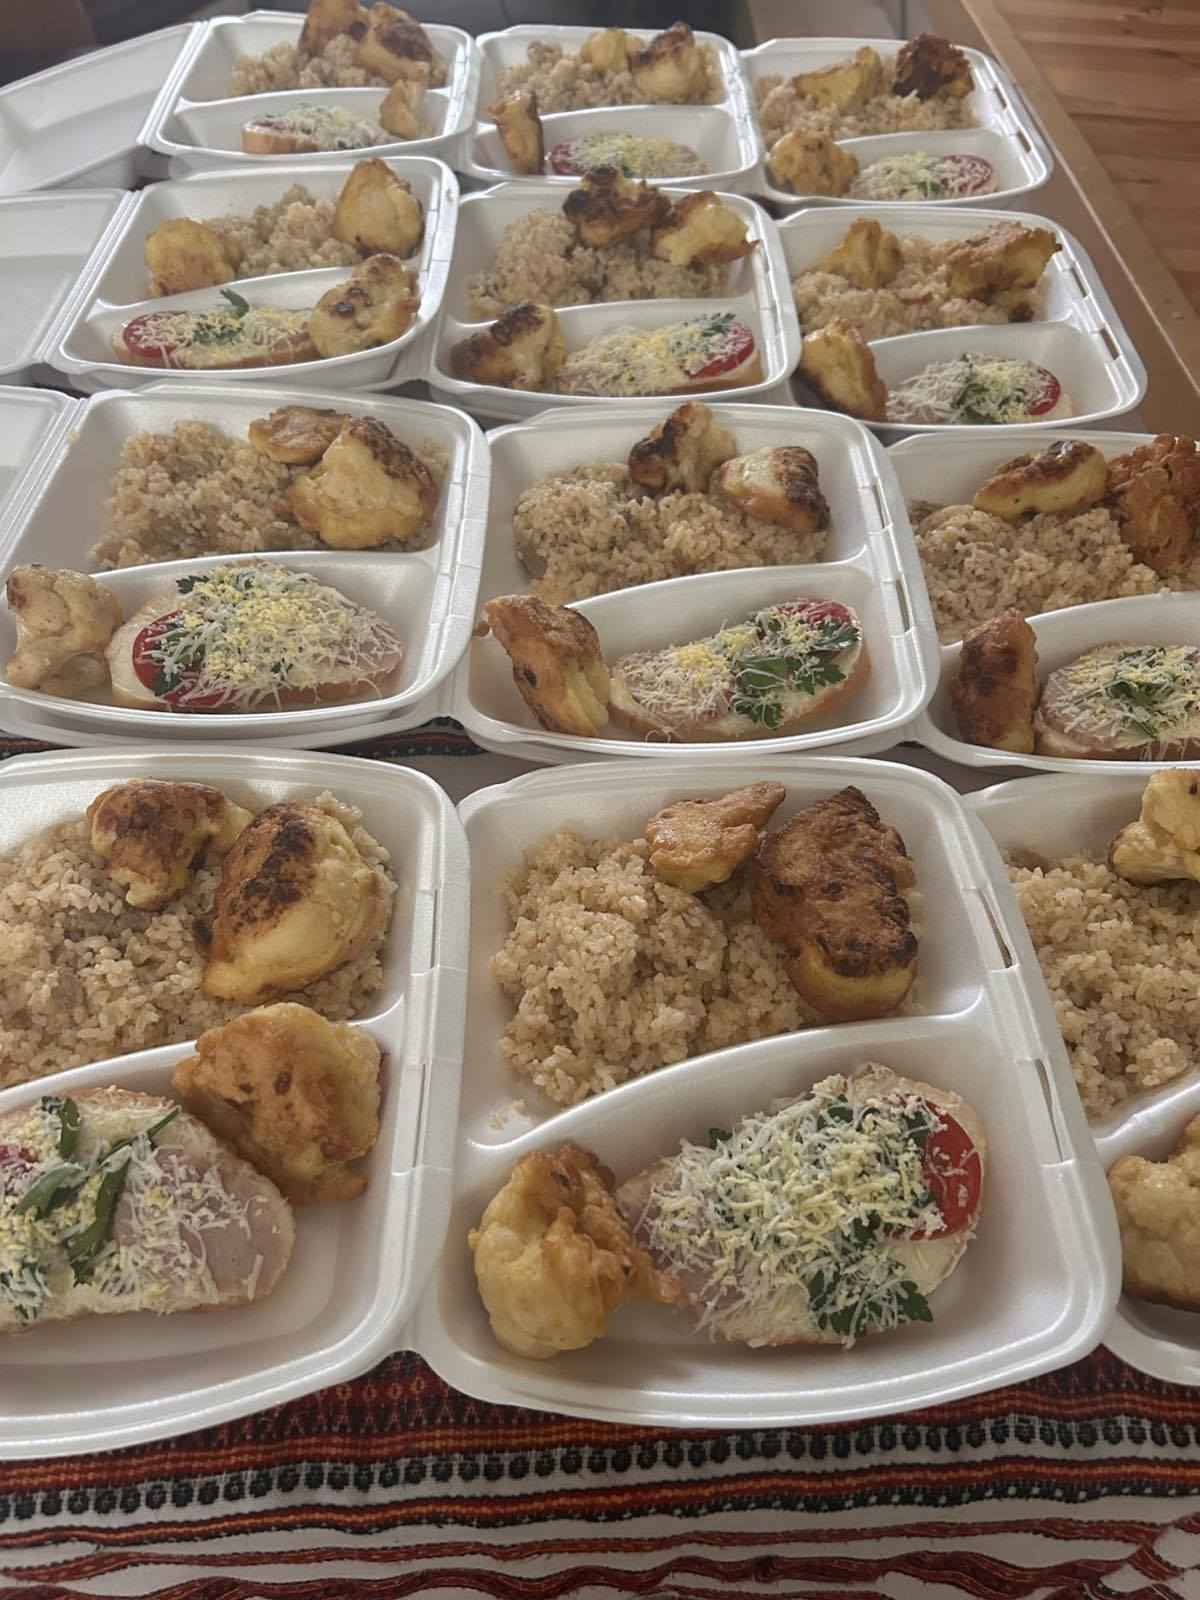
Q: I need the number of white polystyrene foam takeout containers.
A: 12